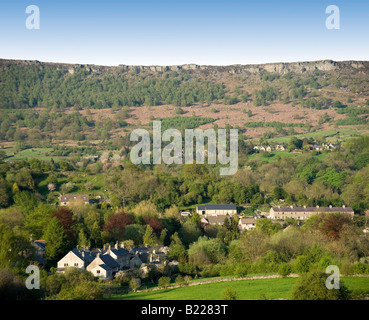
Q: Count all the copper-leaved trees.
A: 4